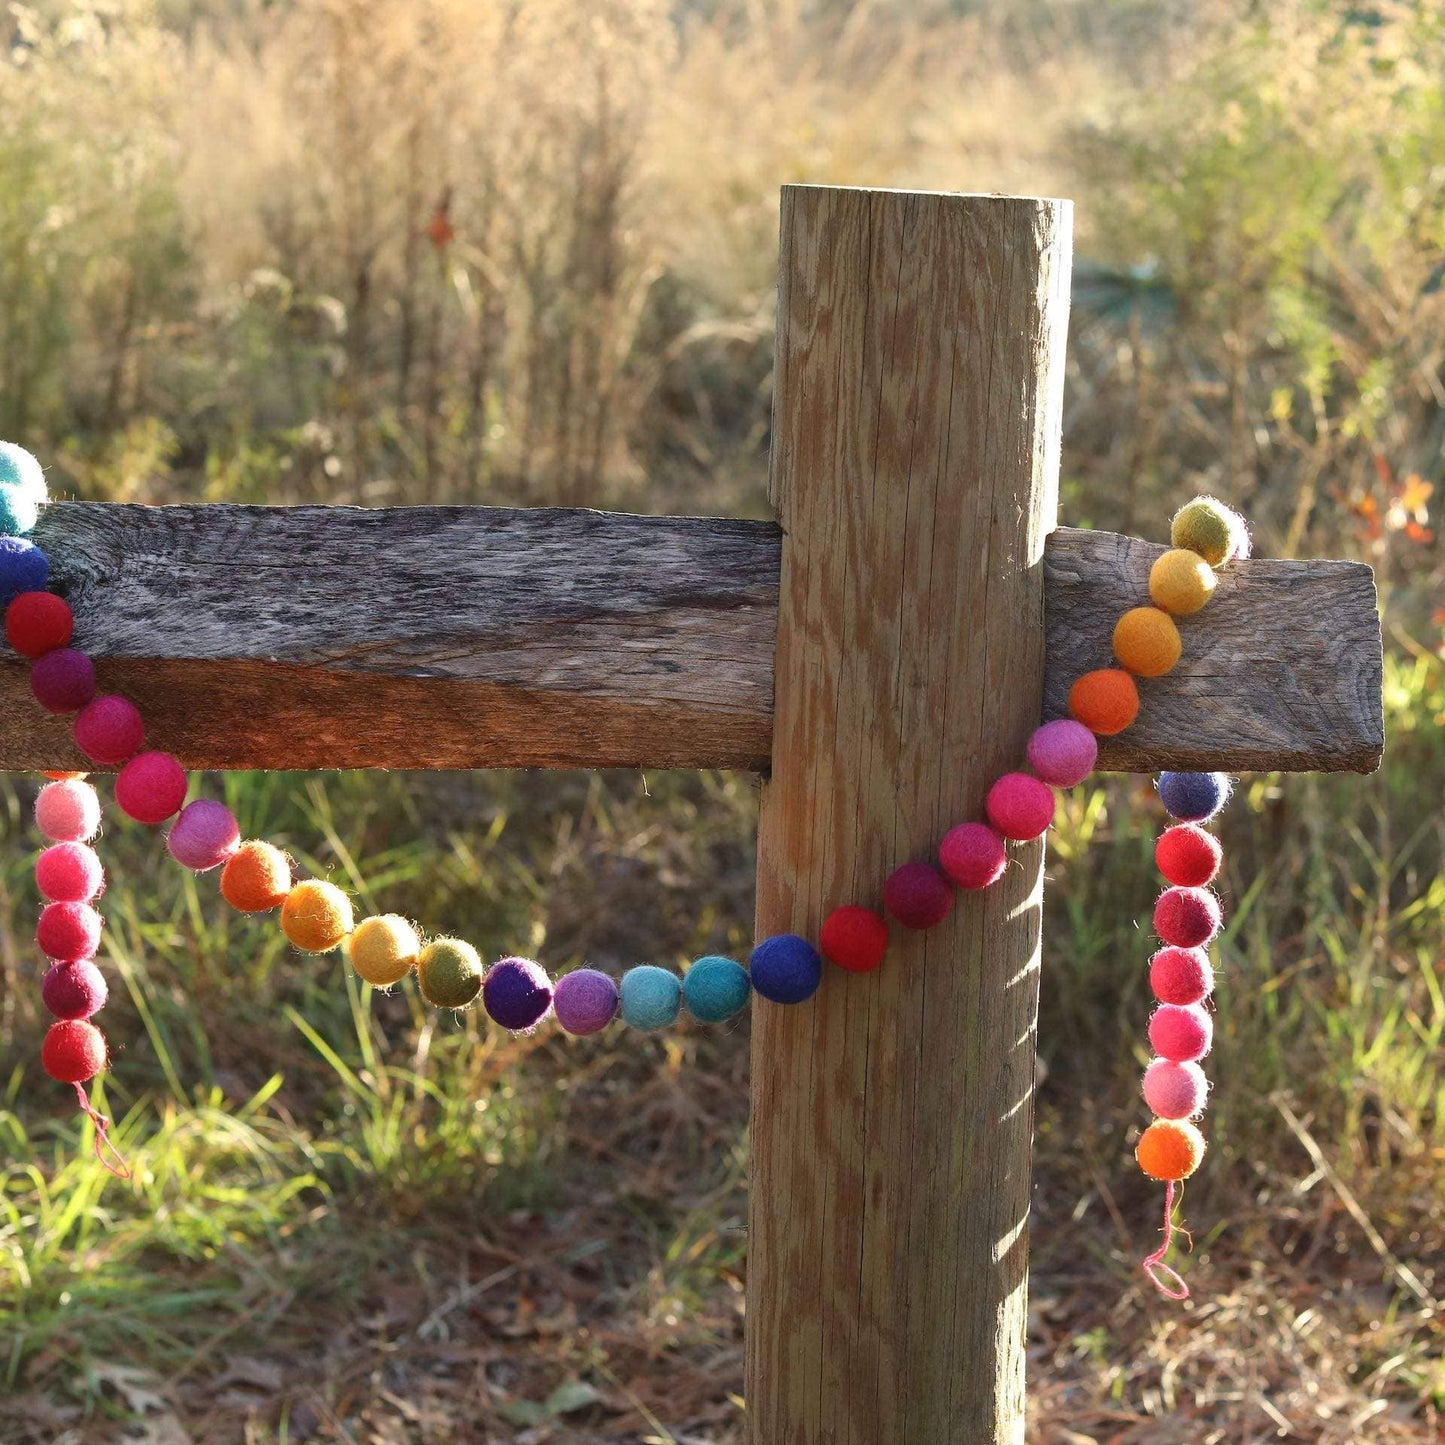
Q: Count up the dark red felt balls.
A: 4